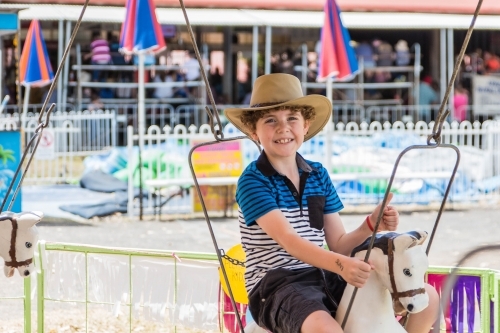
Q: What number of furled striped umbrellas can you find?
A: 3